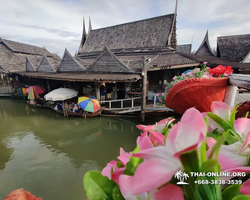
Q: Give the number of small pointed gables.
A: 4